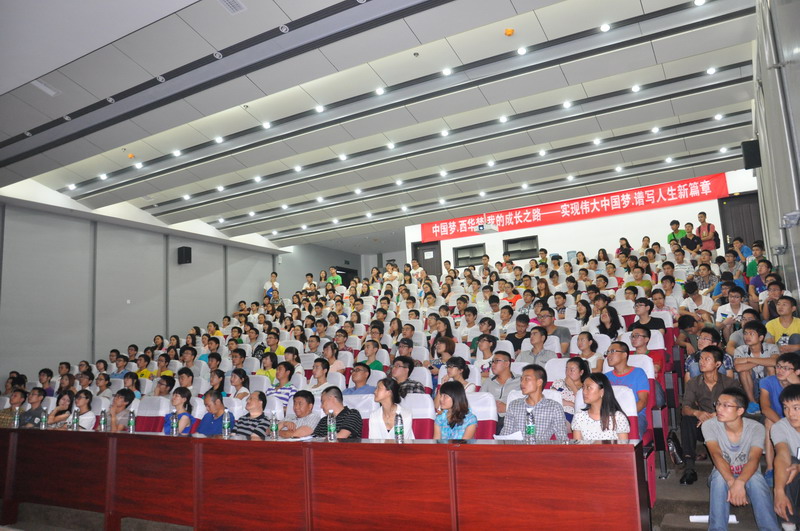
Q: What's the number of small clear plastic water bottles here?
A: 11